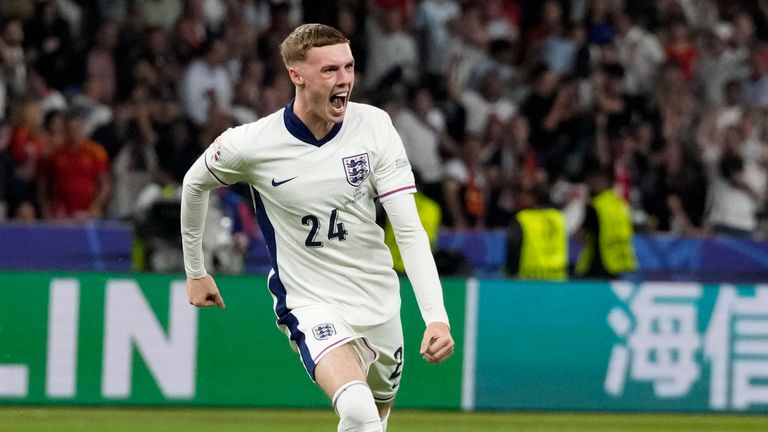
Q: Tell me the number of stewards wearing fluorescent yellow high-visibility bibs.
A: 3